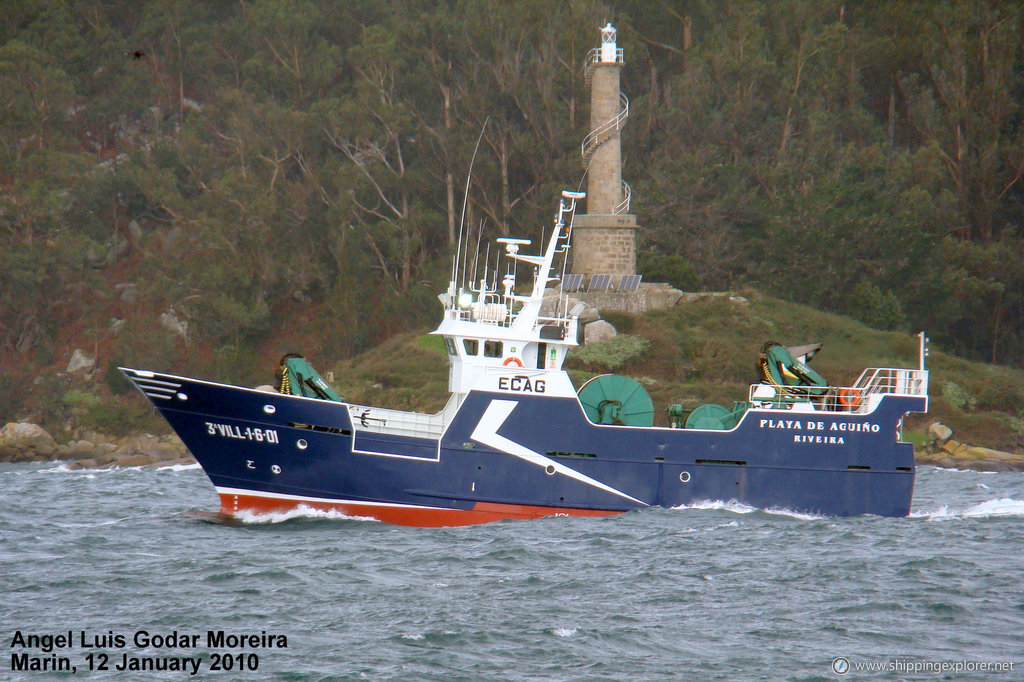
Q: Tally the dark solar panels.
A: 3